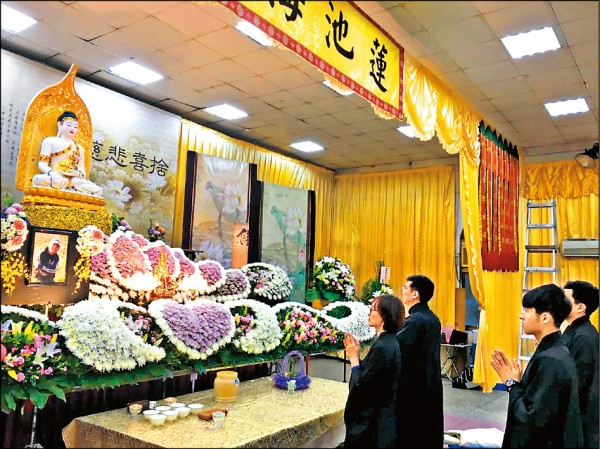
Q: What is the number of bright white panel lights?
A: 9